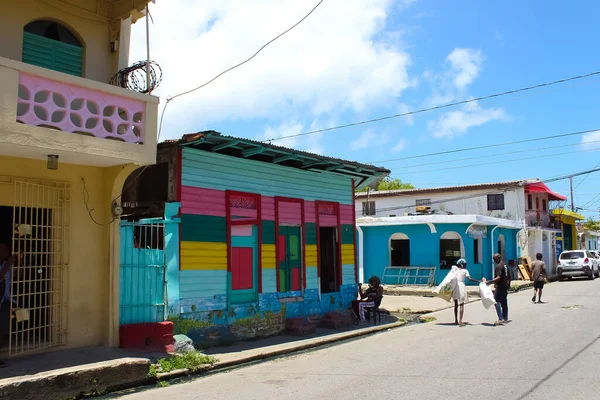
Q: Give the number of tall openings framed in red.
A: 3